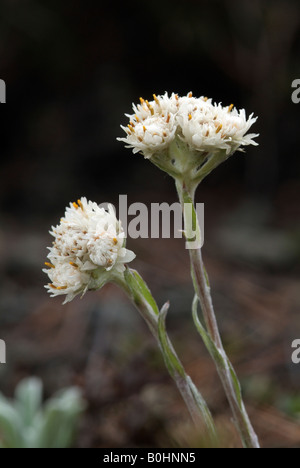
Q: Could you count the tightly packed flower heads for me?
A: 2